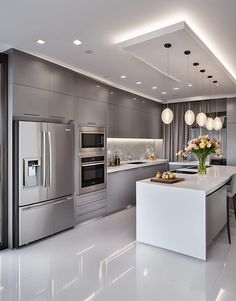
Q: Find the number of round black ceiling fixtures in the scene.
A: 6